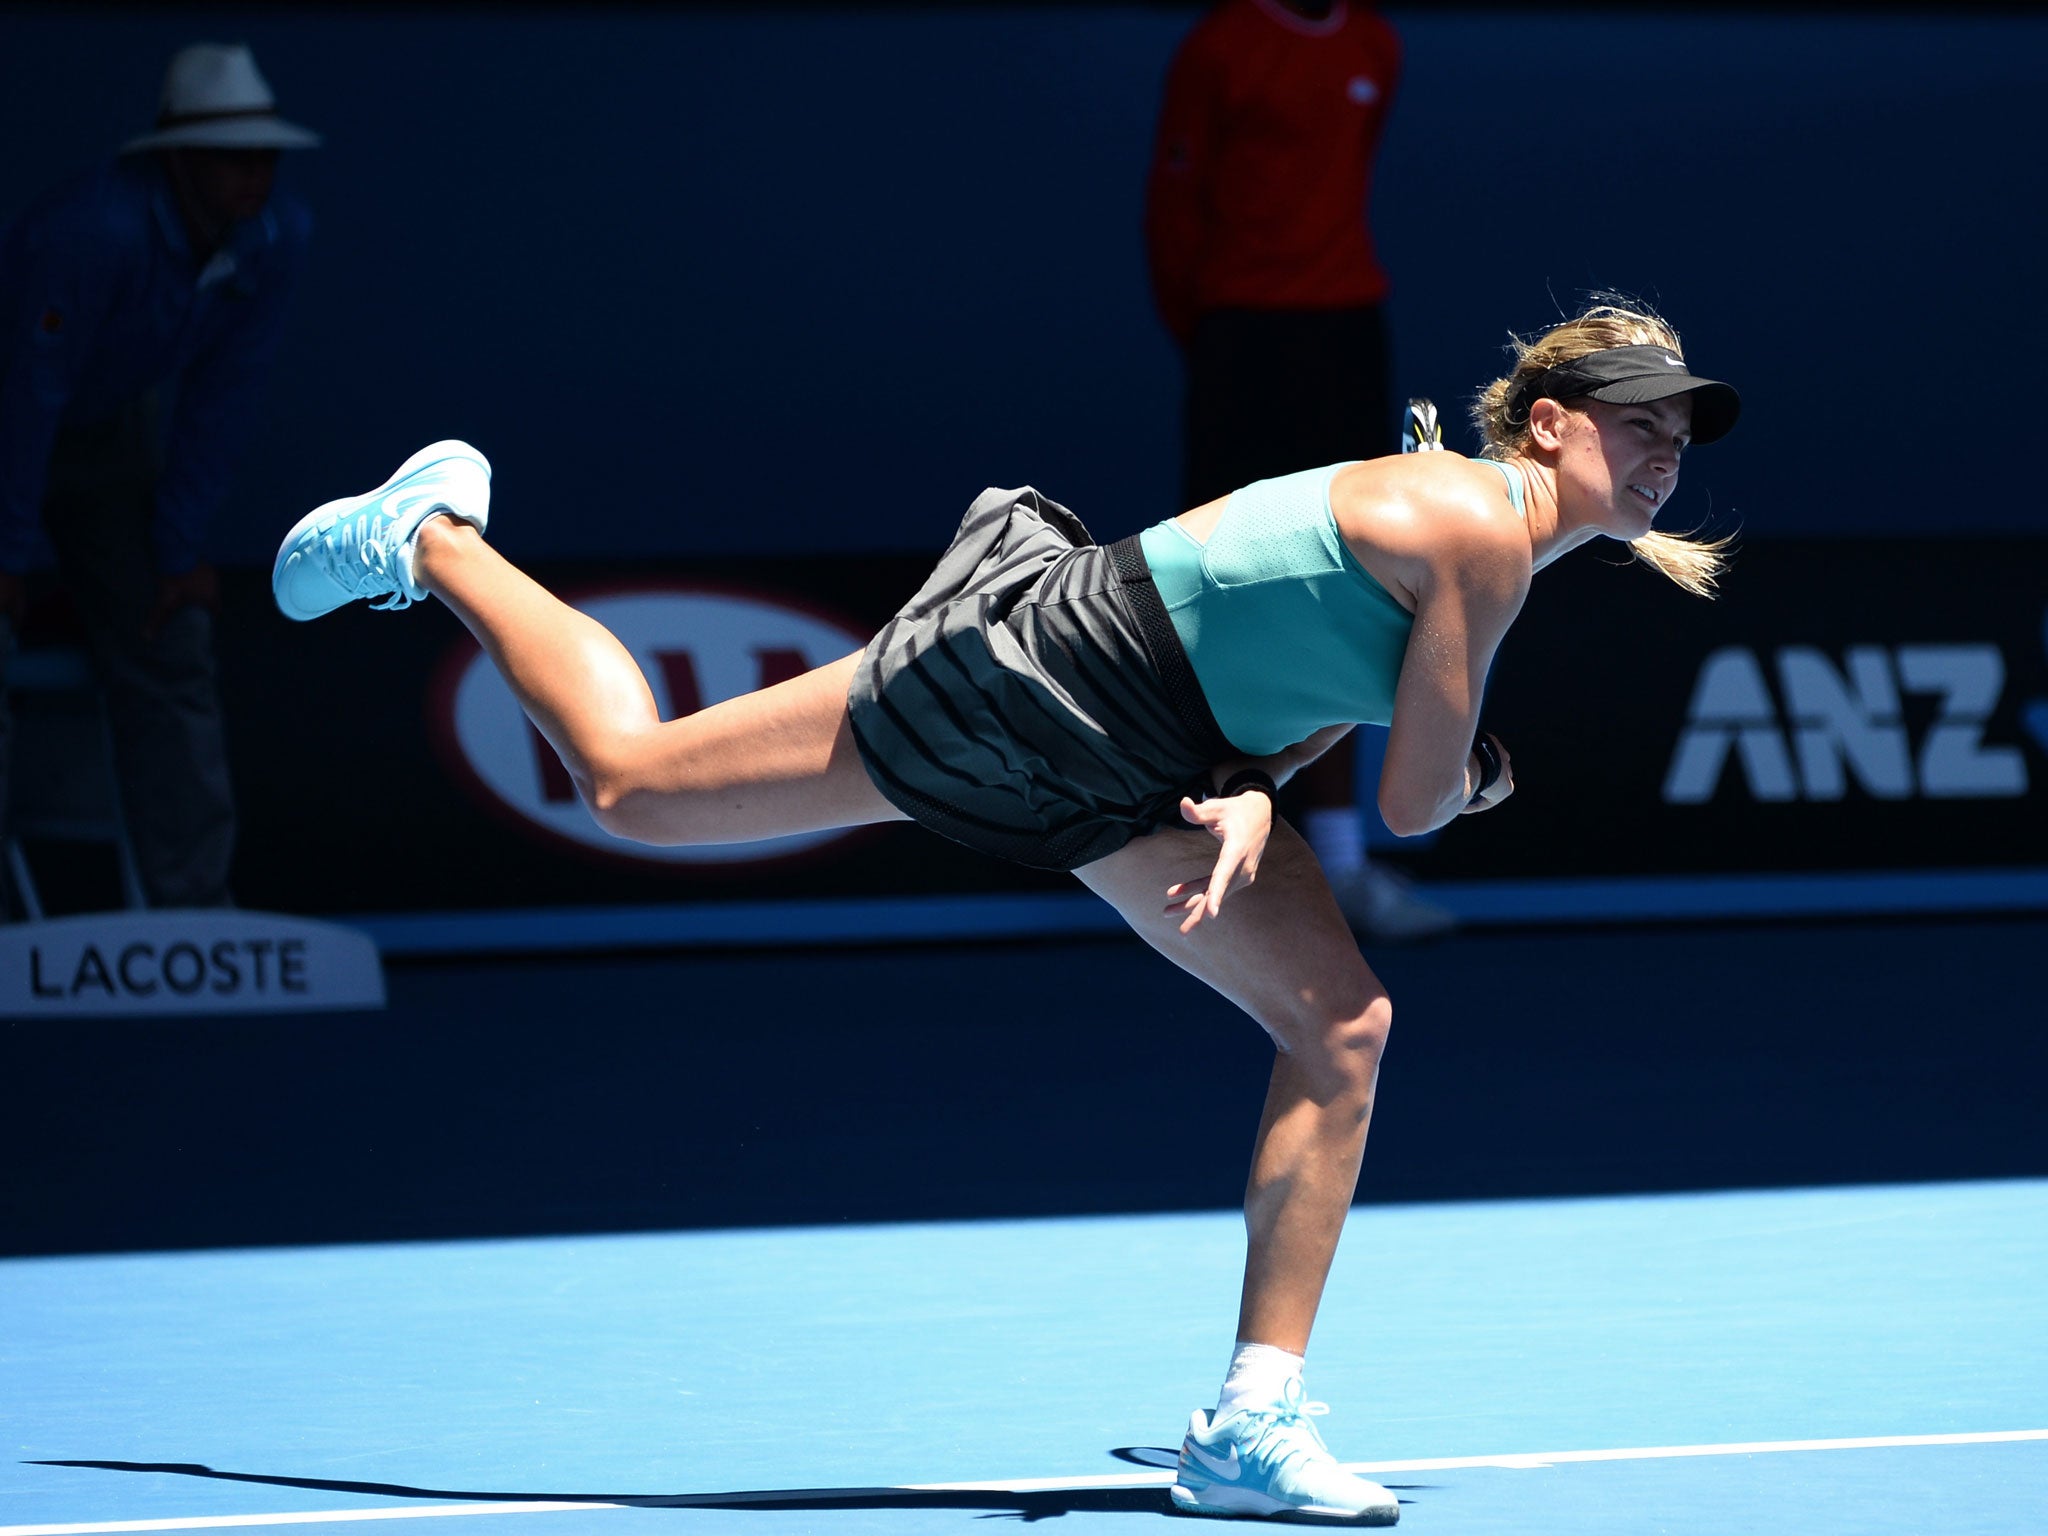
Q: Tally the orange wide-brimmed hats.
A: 0